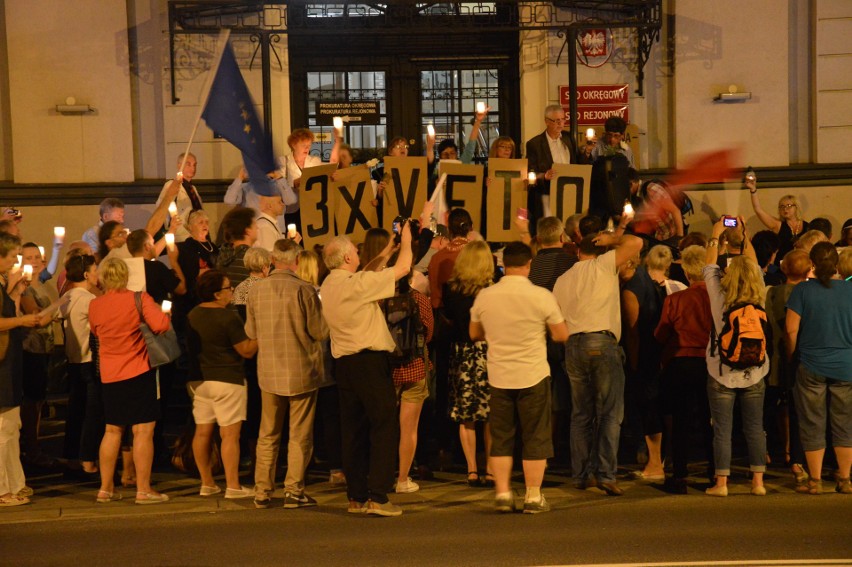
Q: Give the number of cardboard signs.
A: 6